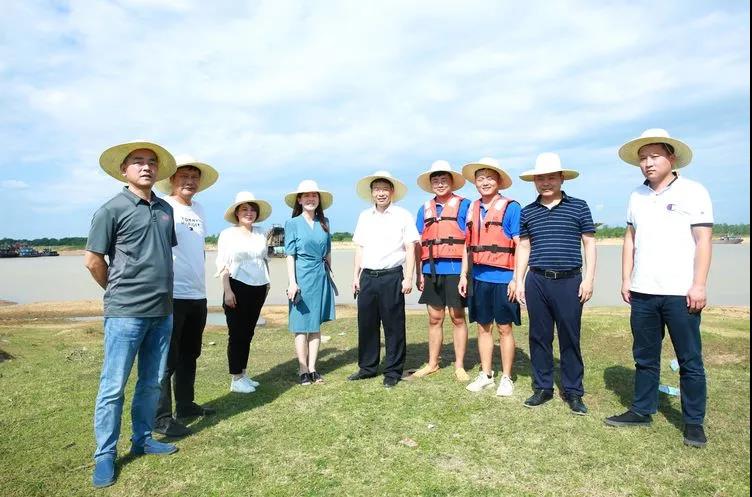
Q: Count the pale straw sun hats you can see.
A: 9